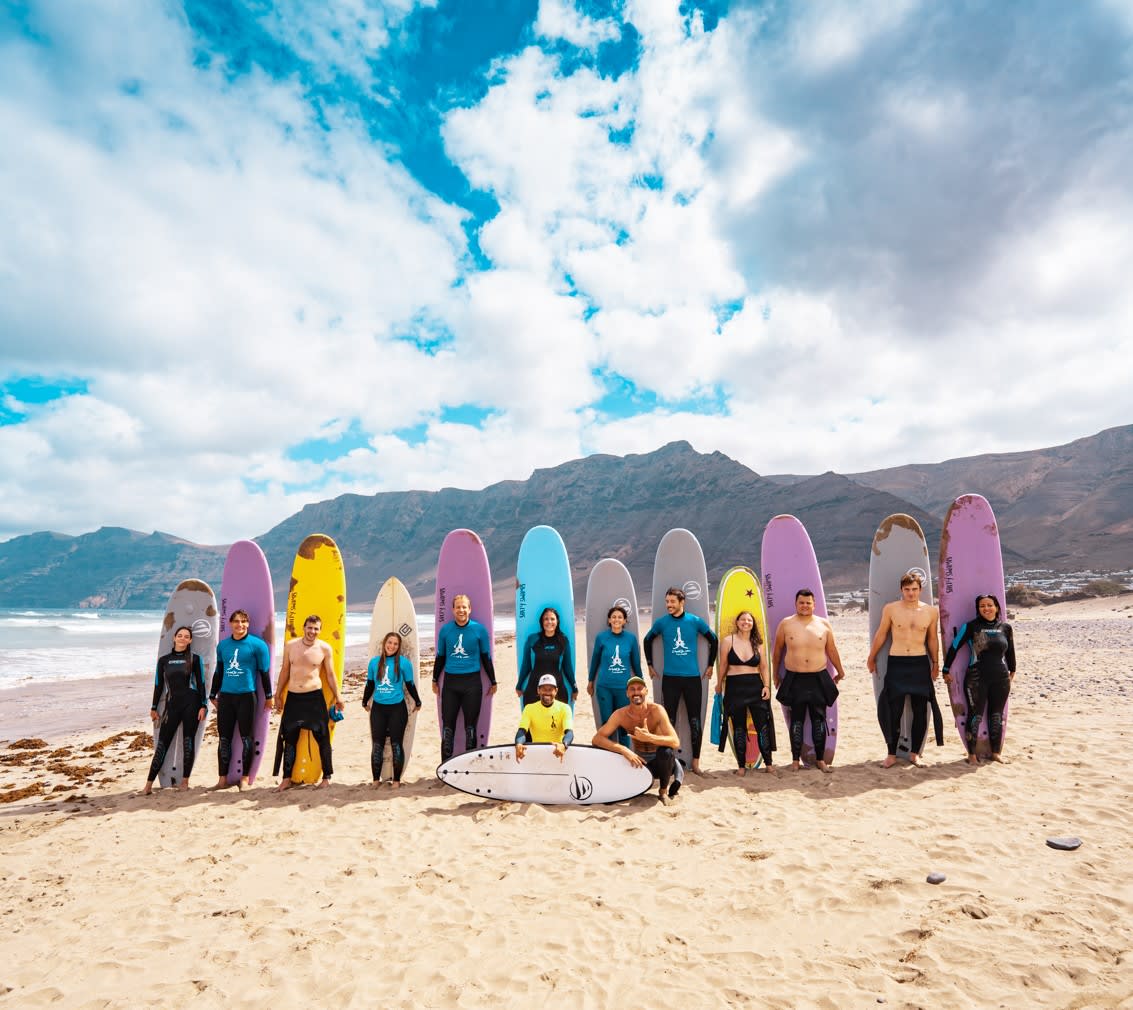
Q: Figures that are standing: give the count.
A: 12